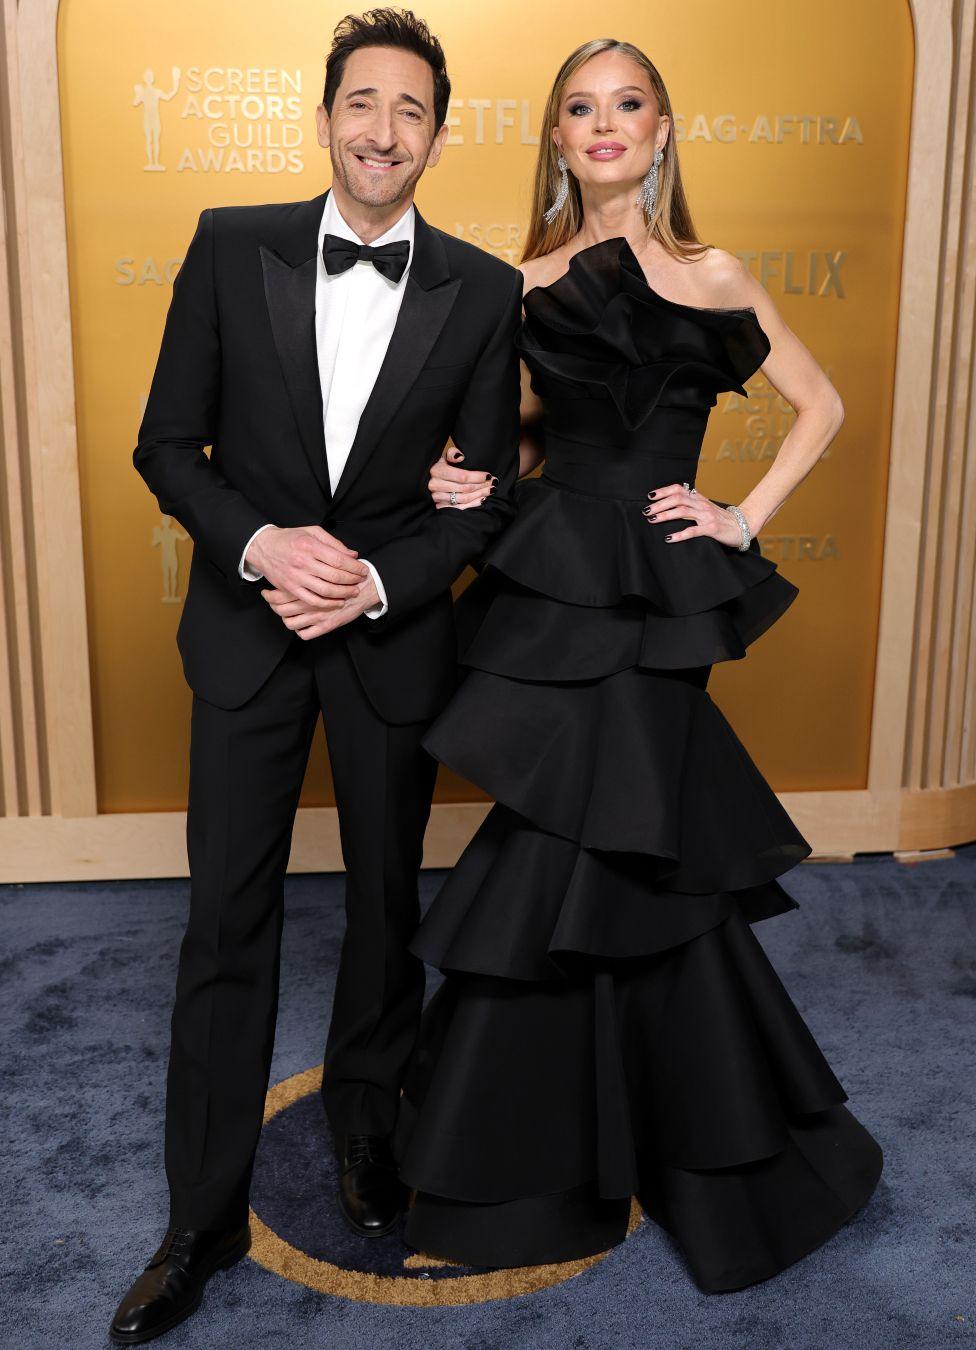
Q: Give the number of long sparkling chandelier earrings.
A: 2